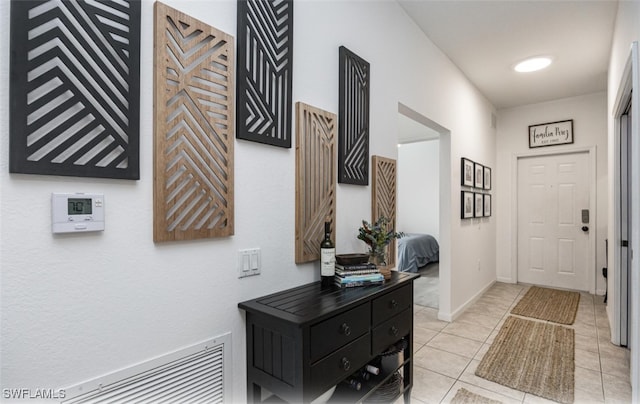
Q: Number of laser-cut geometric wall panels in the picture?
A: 6